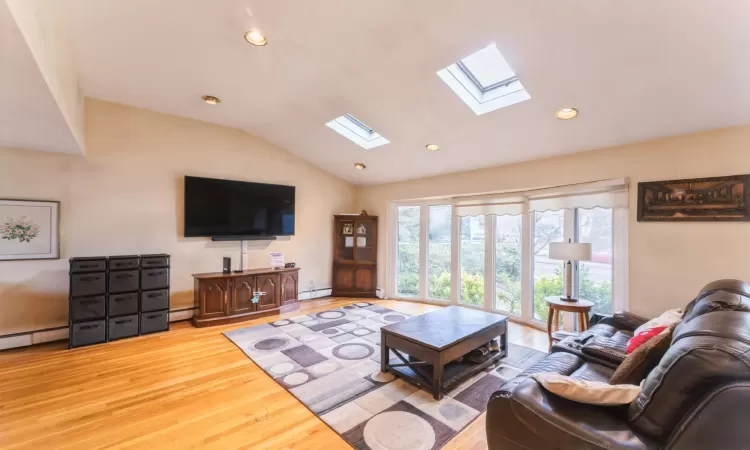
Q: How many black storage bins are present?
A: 12